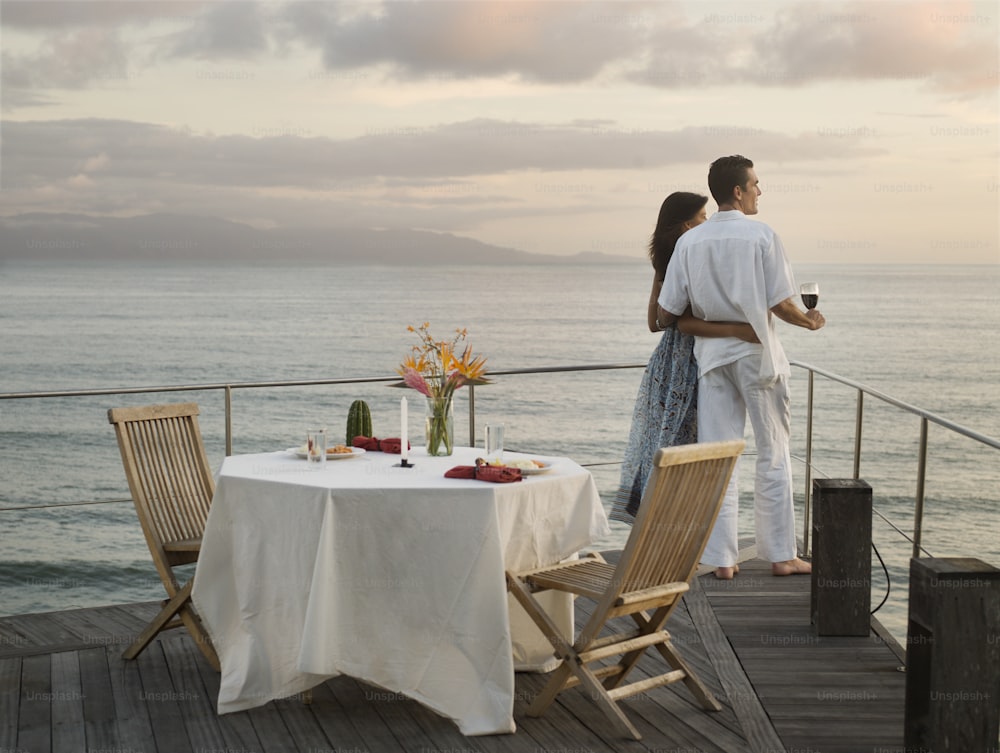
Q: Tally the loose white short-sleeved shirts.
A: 1